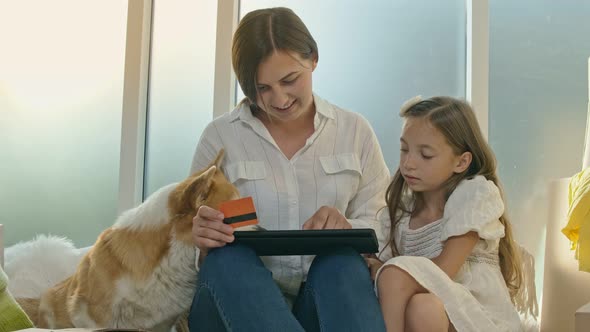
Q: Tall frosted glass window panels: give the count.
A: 4